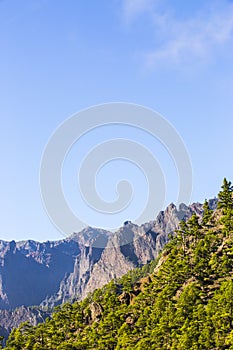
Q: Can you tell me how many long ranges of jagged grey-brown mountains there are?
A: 1